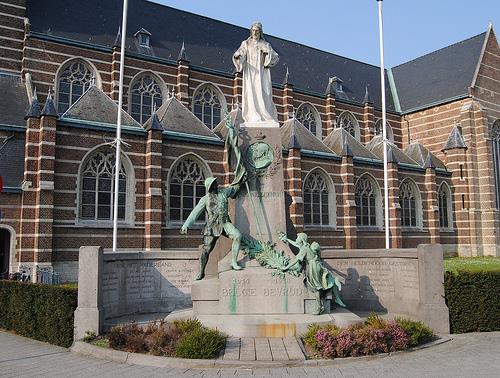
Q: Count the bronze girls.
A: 2